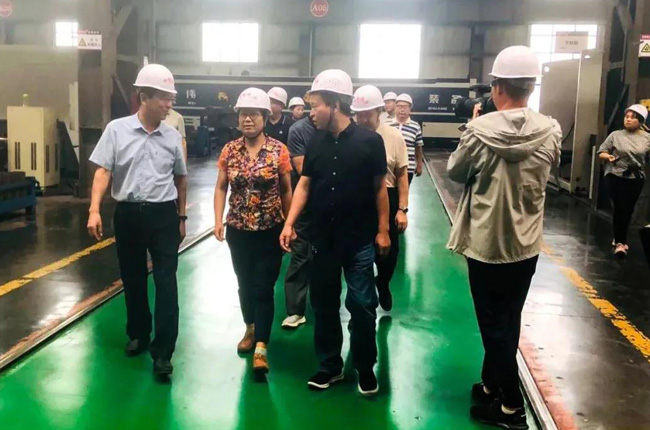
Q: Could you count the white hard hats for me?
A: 10